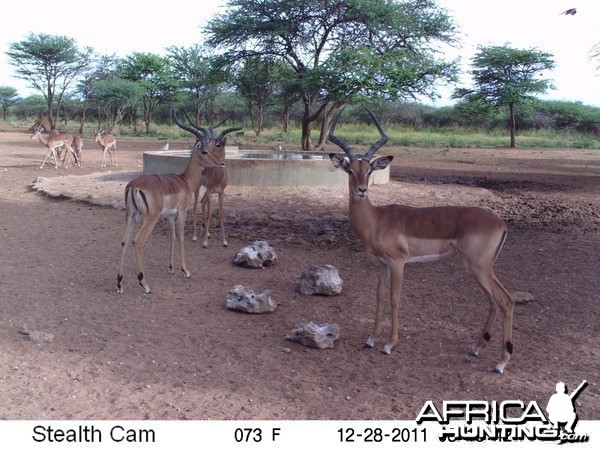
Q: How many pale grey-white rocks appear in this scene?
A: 4